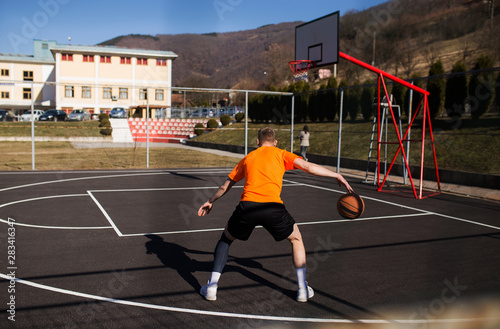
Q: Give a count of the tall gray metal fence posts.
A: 6